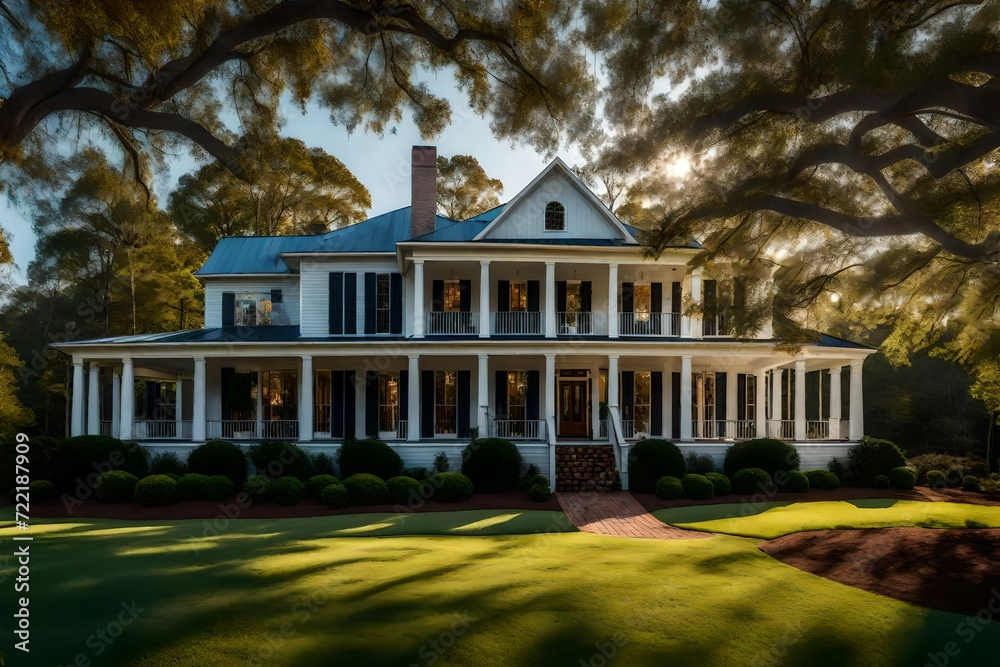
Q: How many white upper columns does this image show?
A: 5